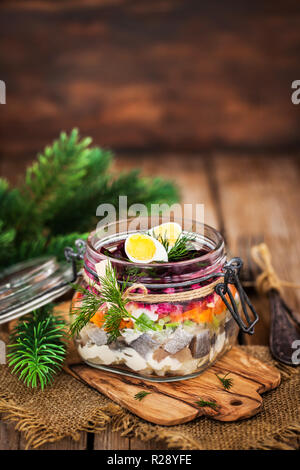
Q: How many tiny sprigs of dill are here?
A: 3